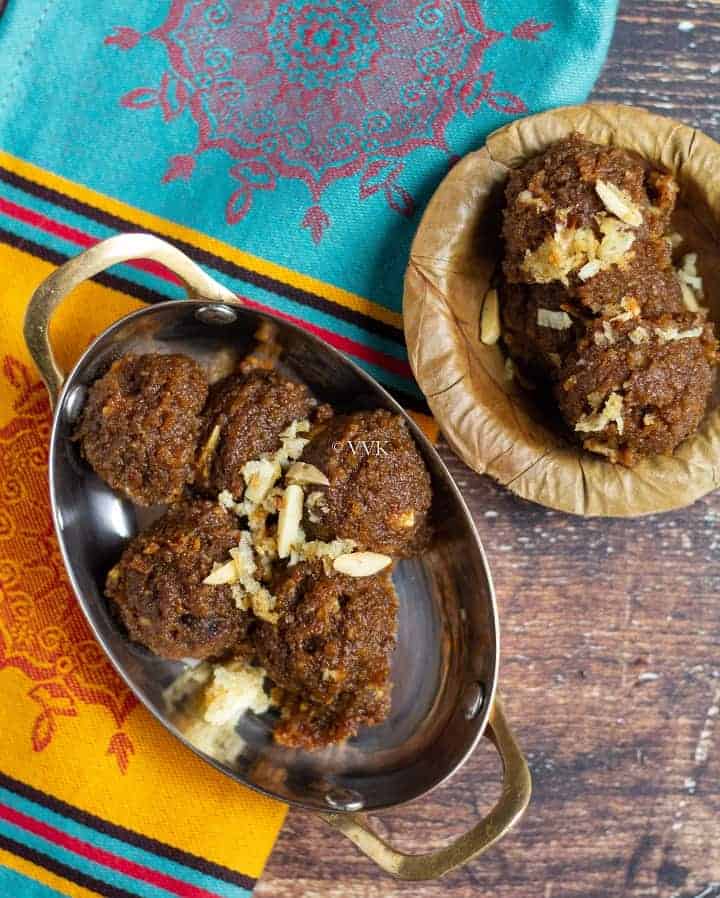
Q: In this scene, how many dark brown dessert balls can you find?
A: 8